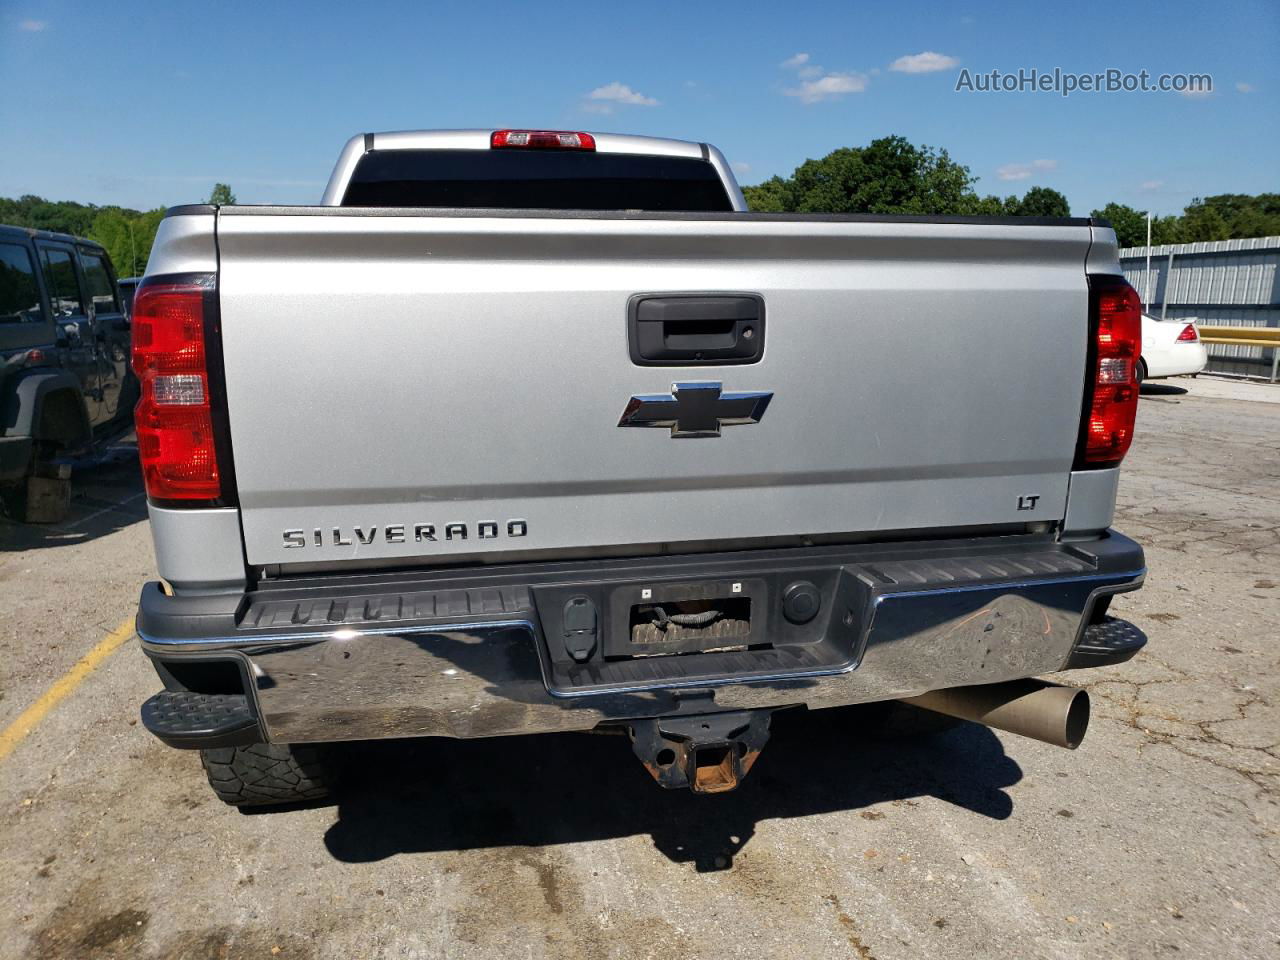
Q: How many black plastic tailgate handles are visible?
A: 1